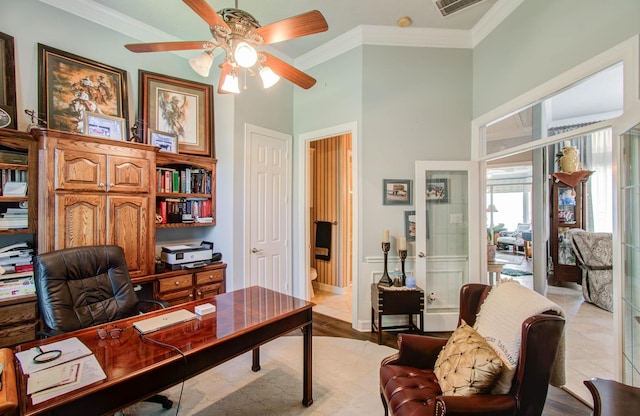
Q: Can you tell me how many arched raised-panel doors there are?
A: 4